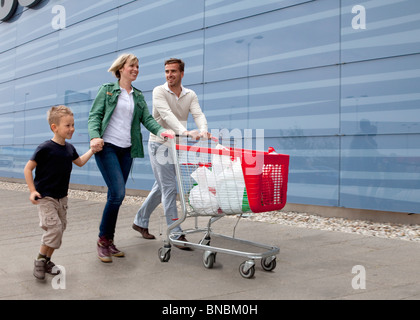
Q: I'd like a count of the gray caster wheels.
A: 4